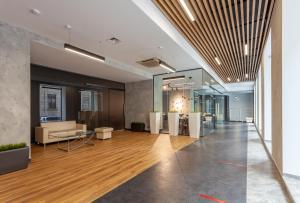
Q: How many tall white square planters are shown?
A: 3